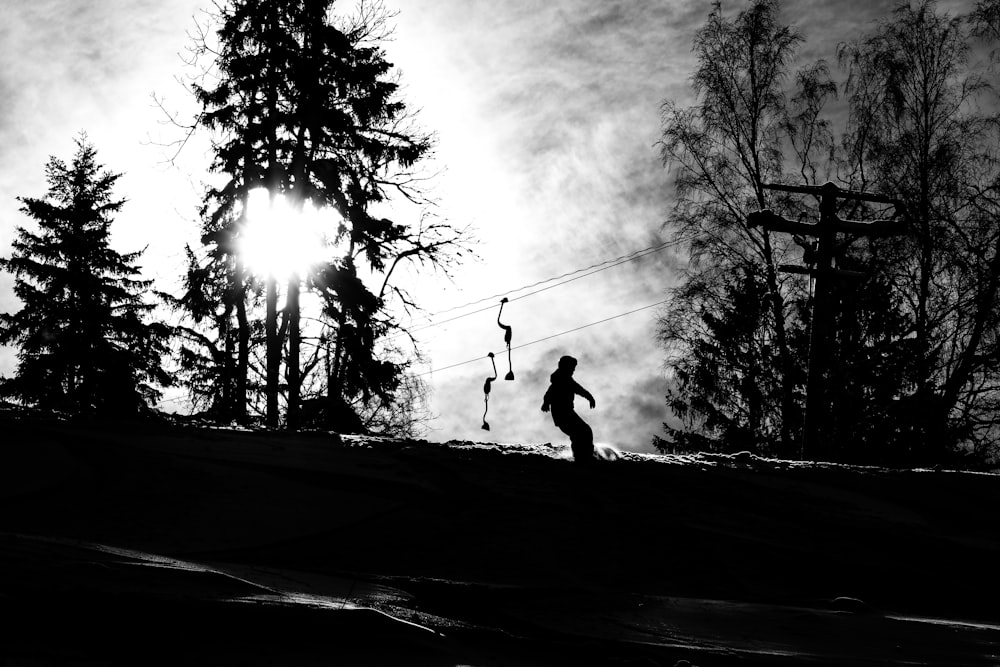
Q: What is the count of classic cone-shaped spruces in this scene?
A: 1